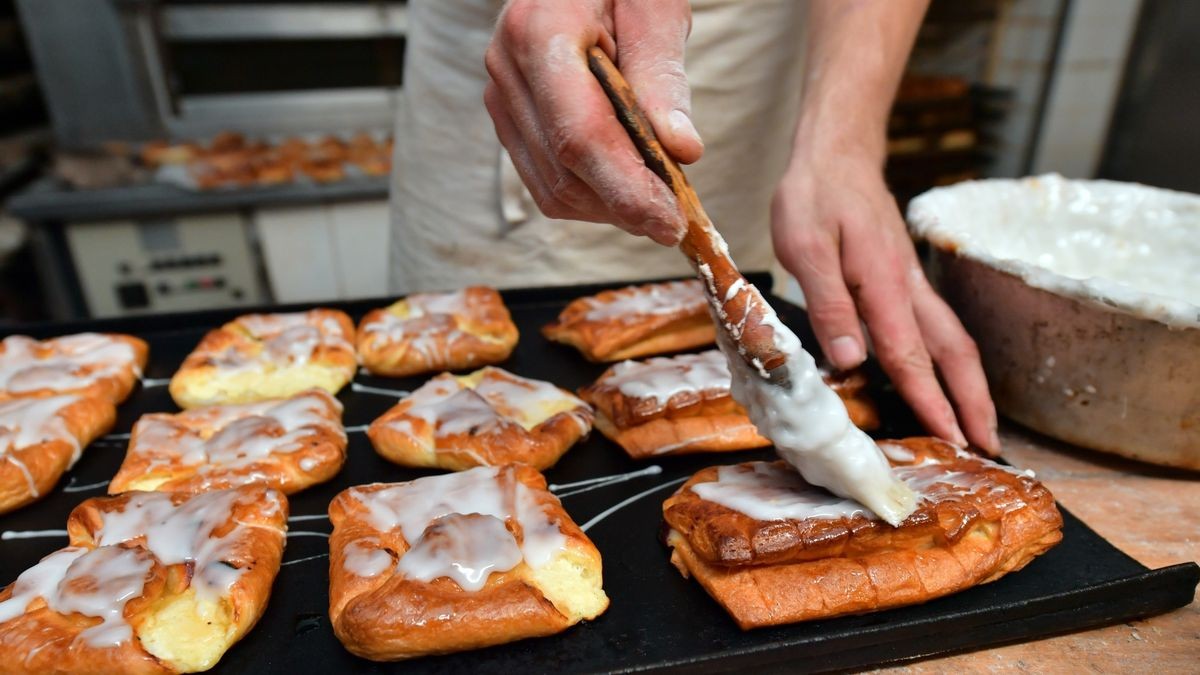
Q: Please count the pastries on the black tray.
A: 11